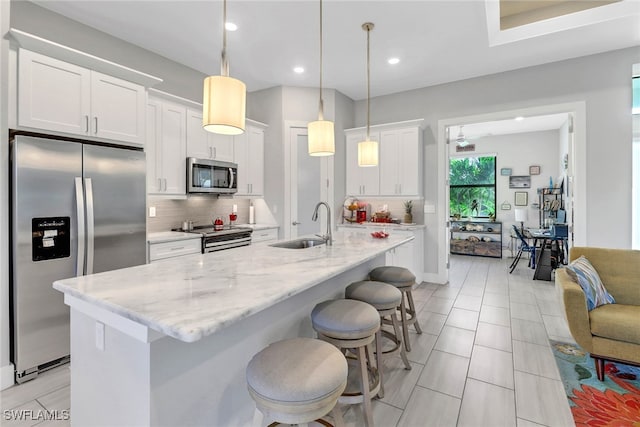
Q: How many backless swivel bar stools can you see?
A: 4